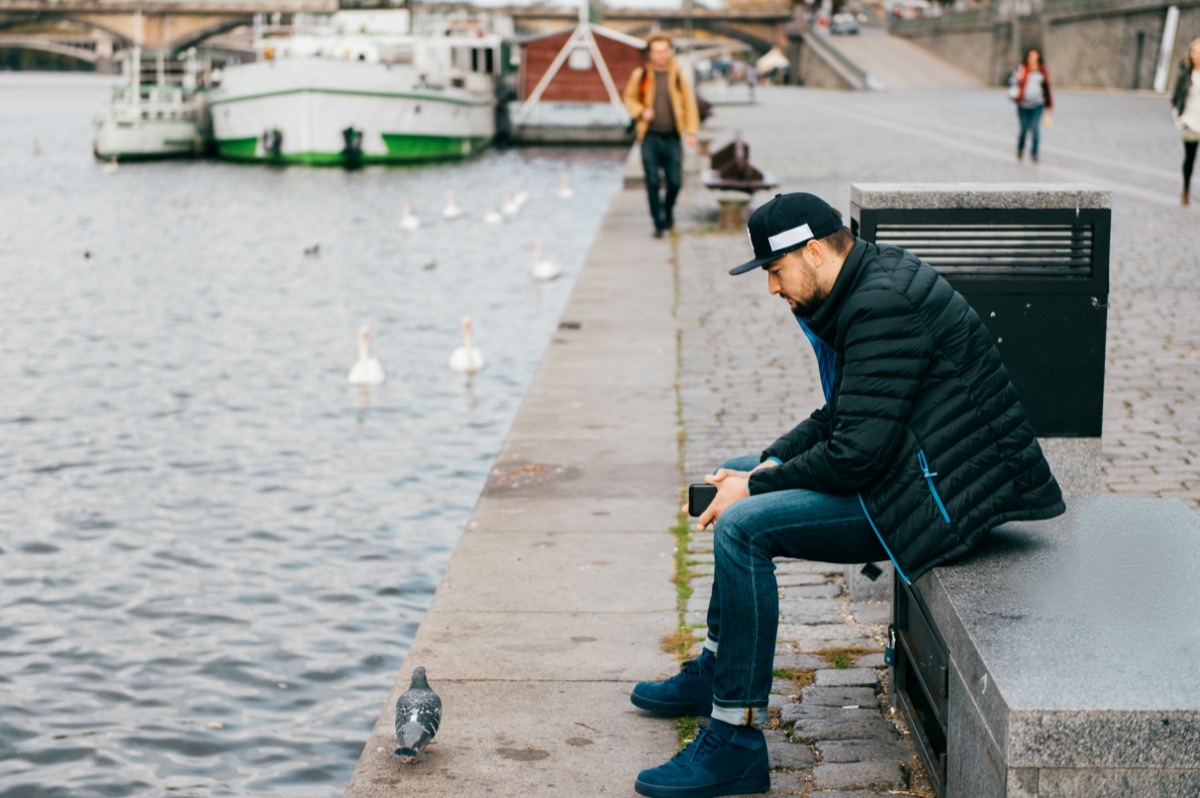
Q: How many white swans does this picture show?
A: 9